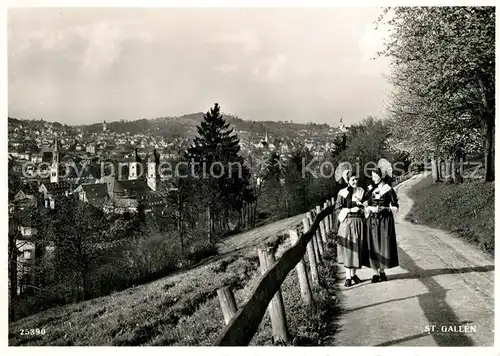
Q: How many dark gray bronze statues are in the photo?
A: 0